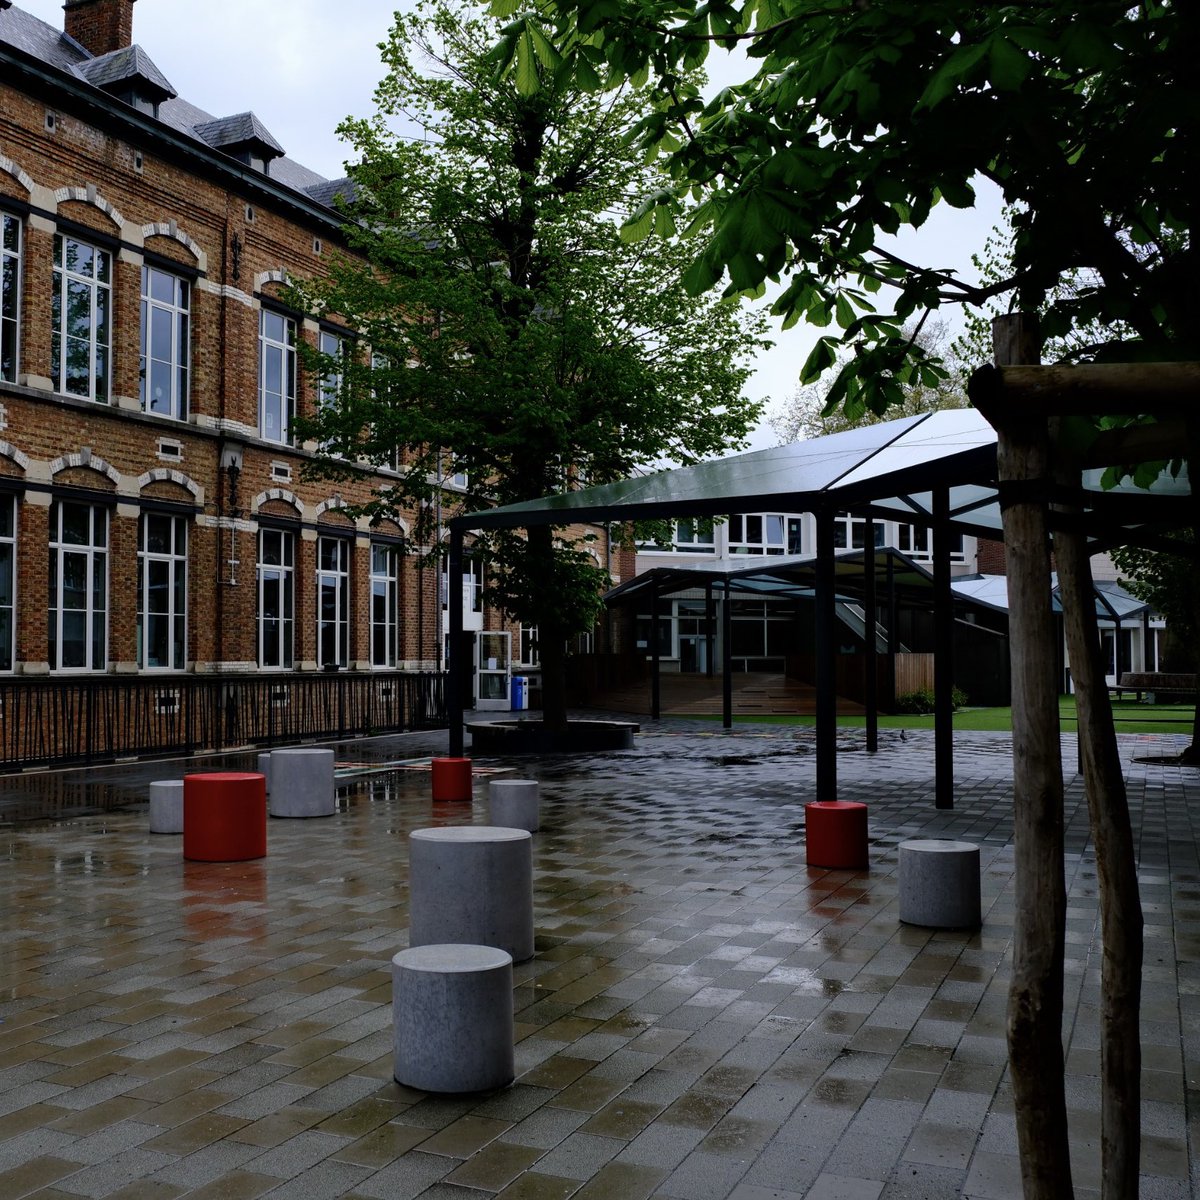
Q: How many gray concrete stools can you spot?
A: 7